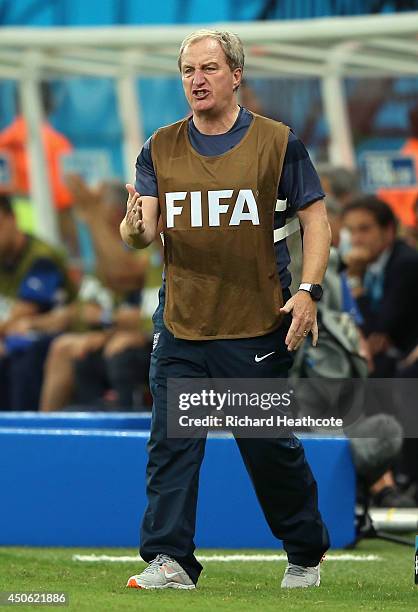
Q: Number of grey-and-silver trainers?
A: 2